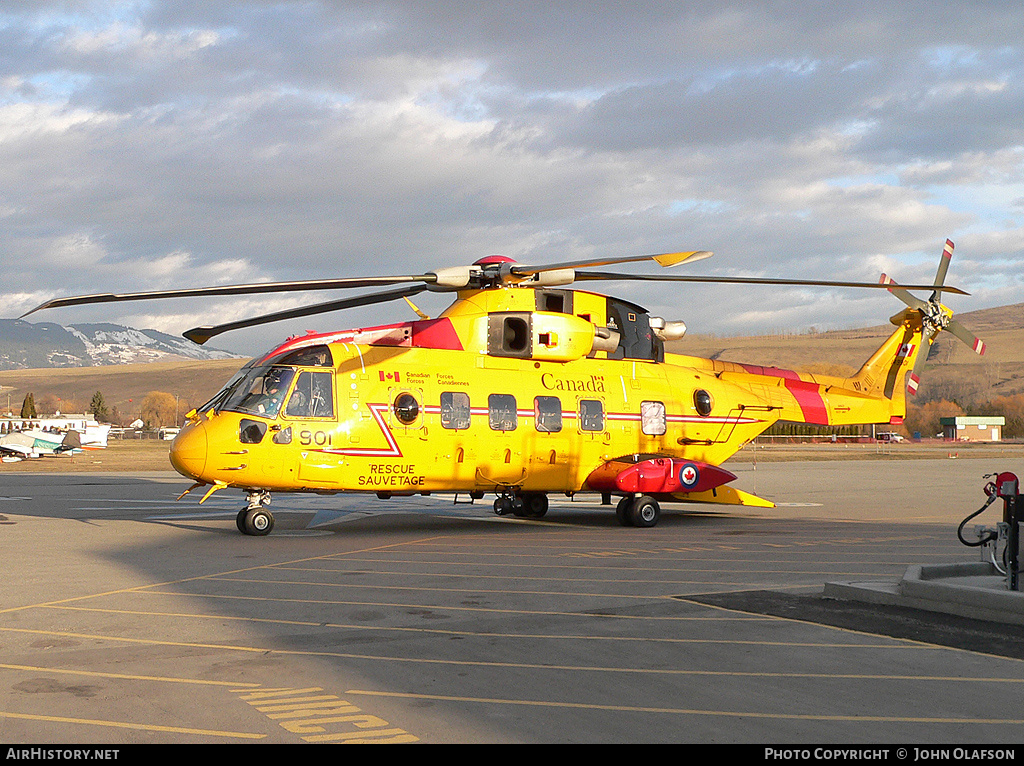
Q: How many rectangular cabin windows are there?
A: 5